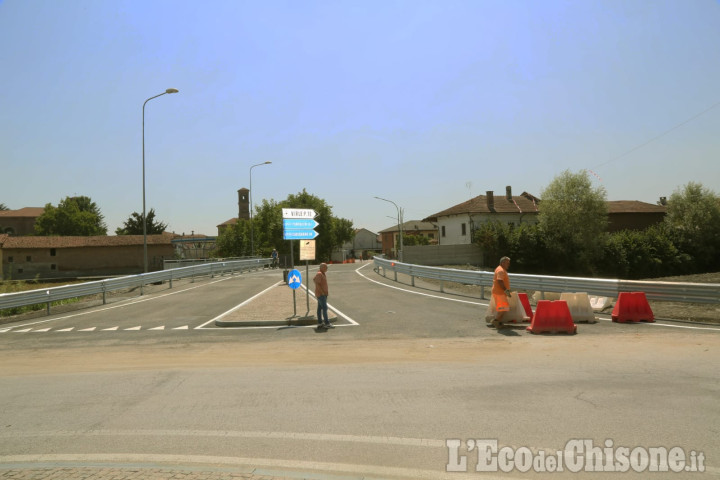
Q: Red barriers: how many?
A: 3